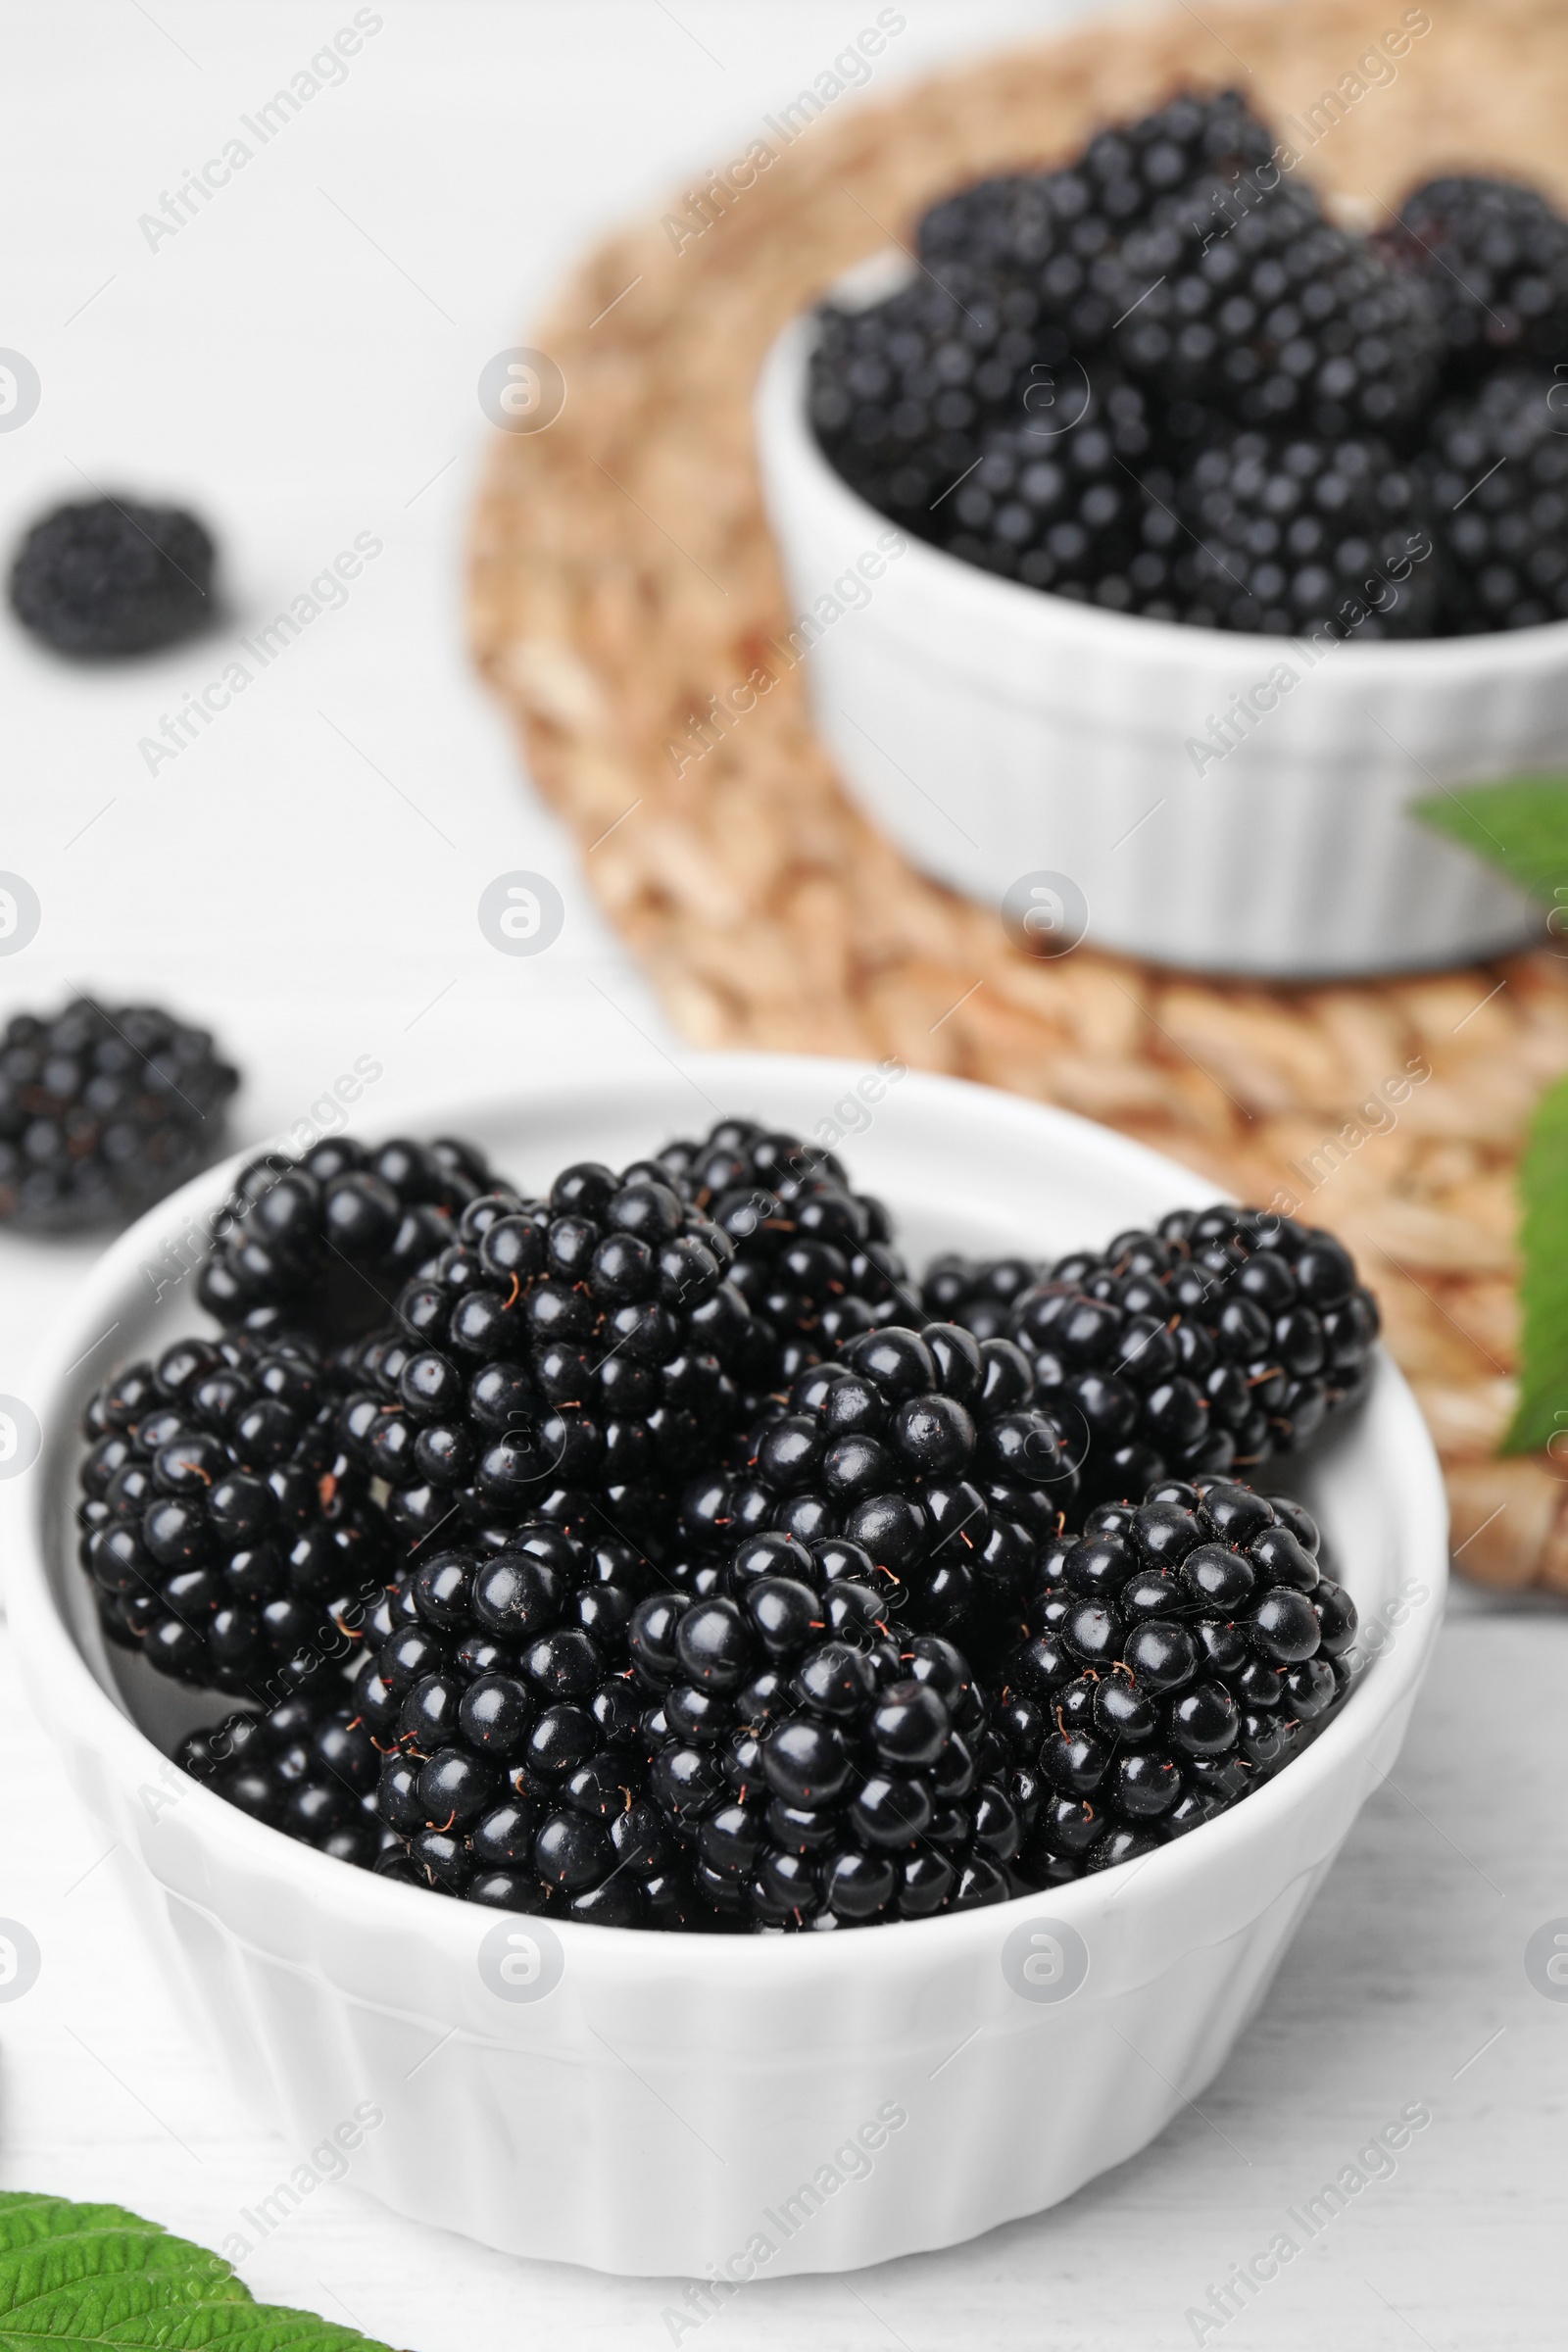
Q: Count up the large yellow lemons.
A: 0